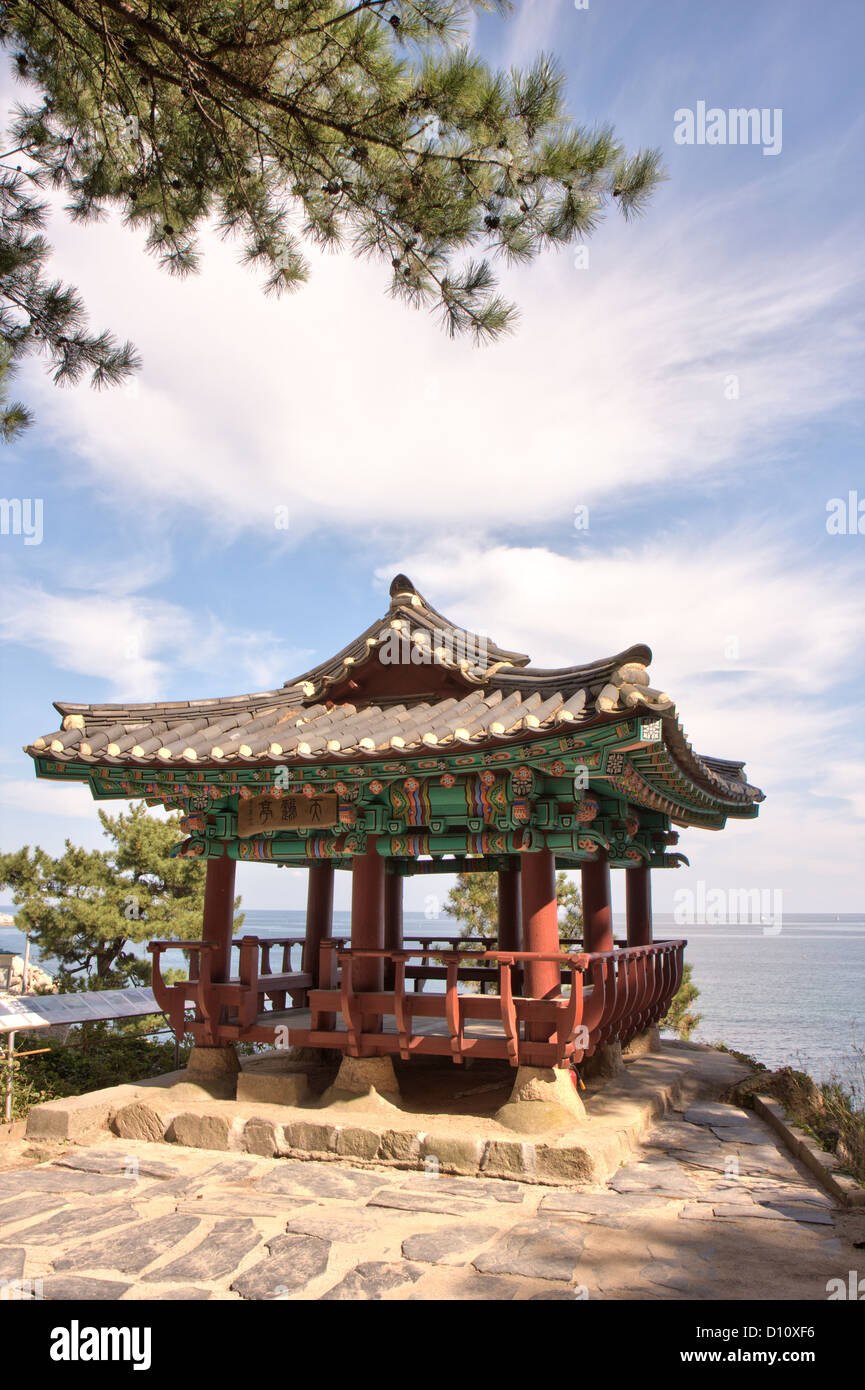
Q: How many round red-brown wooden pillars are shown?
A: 8